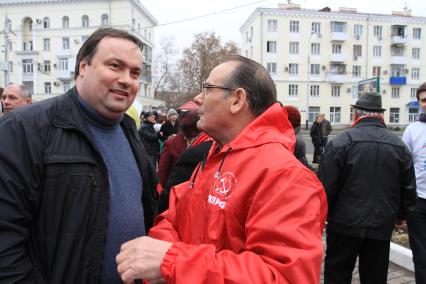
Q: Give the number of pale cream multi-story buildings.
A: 2